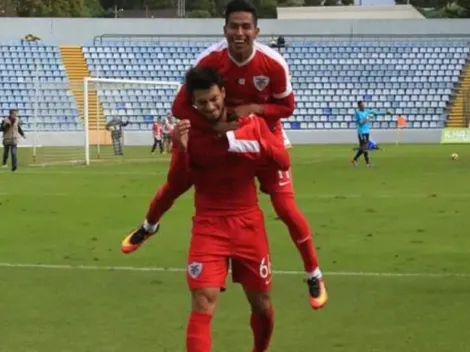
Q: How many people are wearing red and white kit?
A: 2